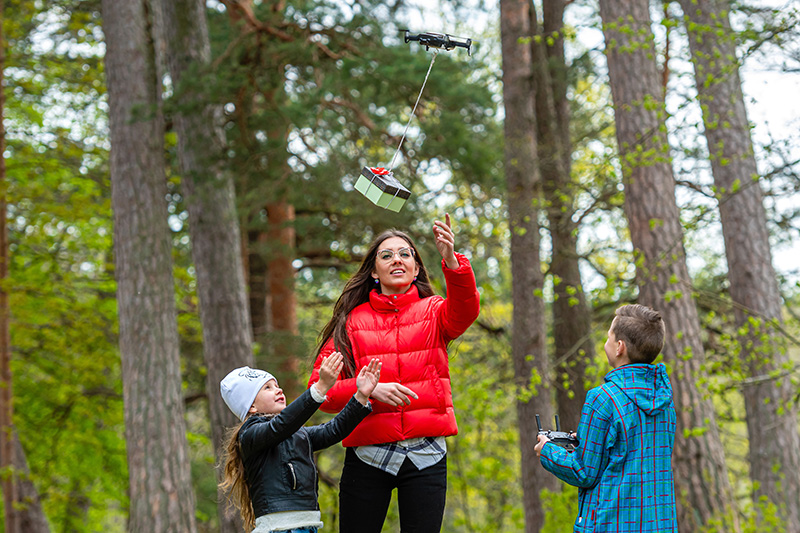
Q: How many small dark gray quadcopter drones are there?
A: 1